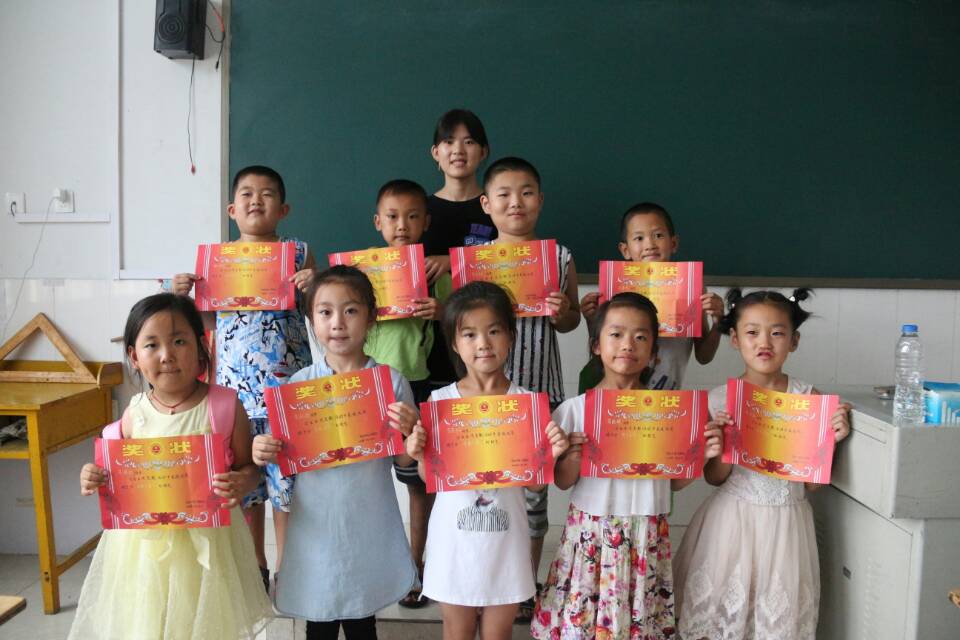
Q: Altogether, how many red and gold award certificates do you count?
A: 9